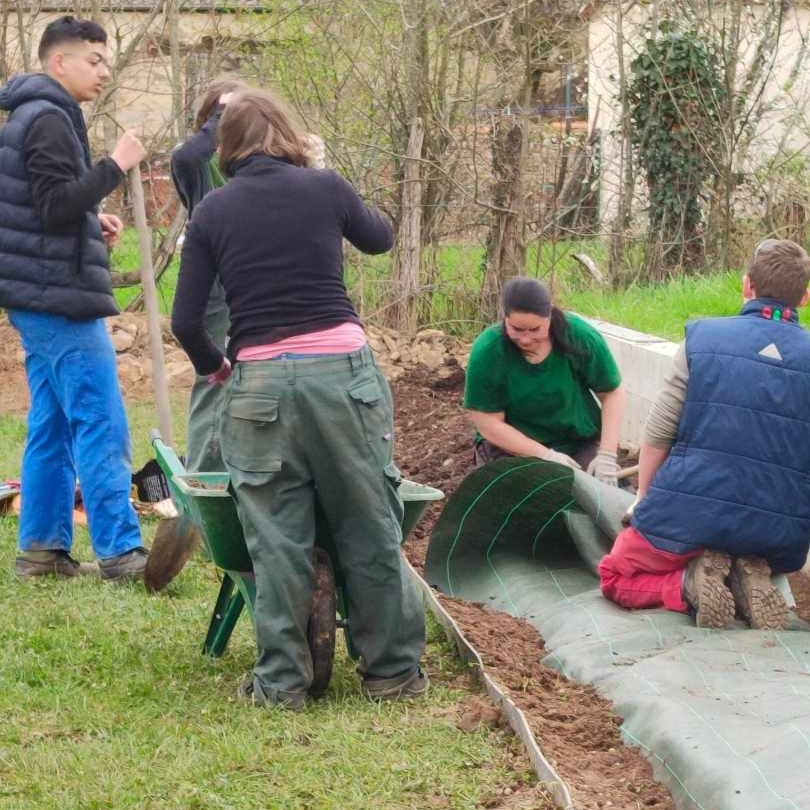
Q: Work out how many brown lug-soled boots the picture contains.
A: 2